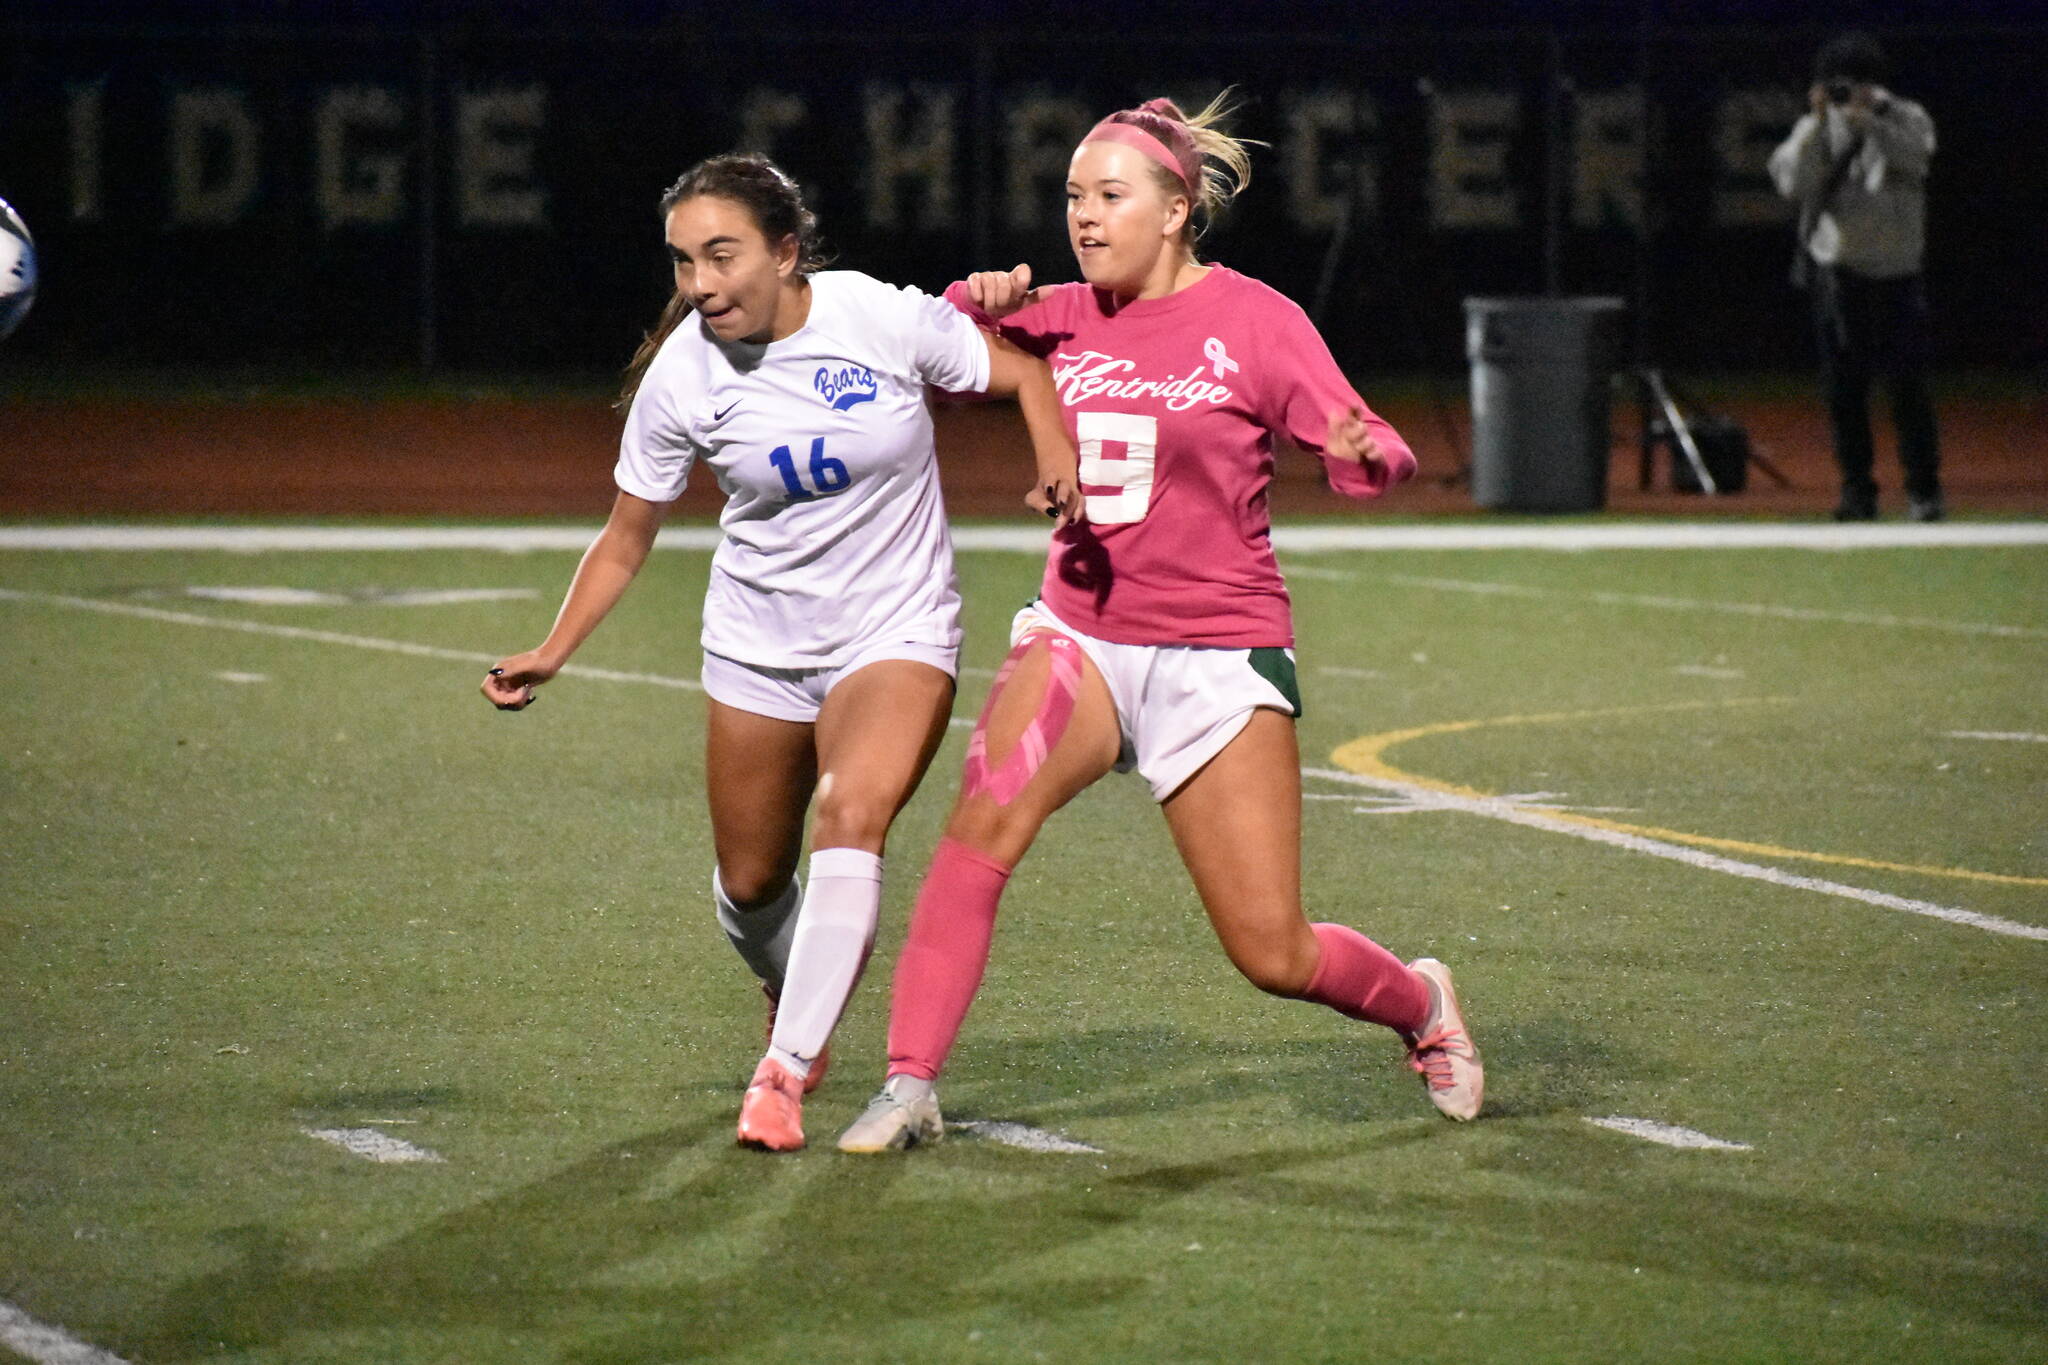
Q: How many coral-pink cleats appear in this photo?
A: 2